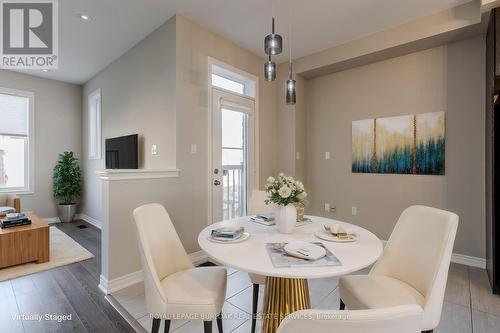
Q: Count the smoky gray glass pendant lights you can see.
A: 3